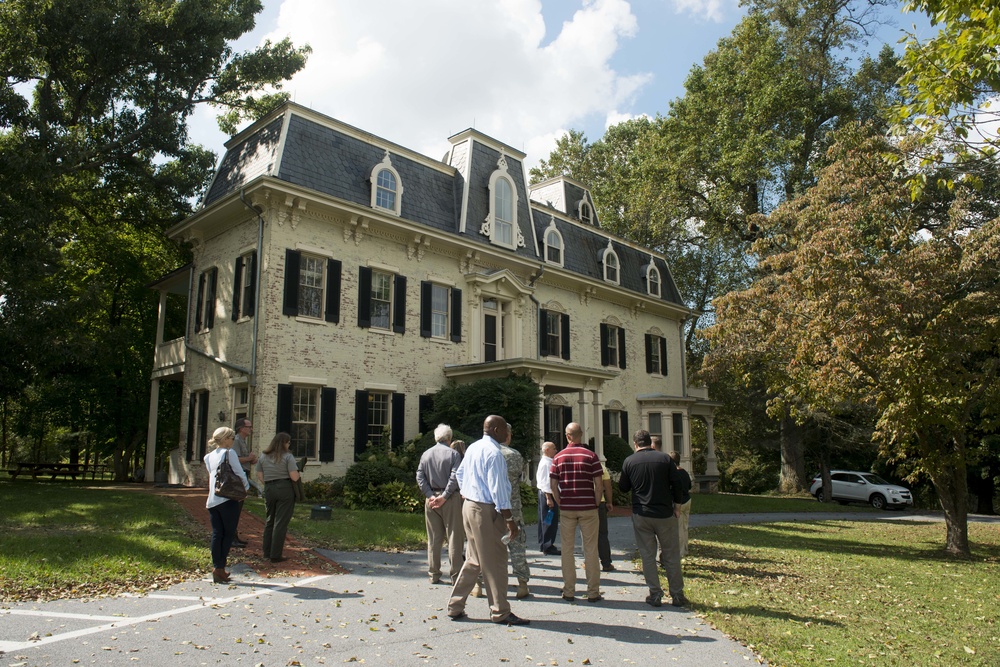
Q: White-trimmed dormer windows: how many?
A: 6